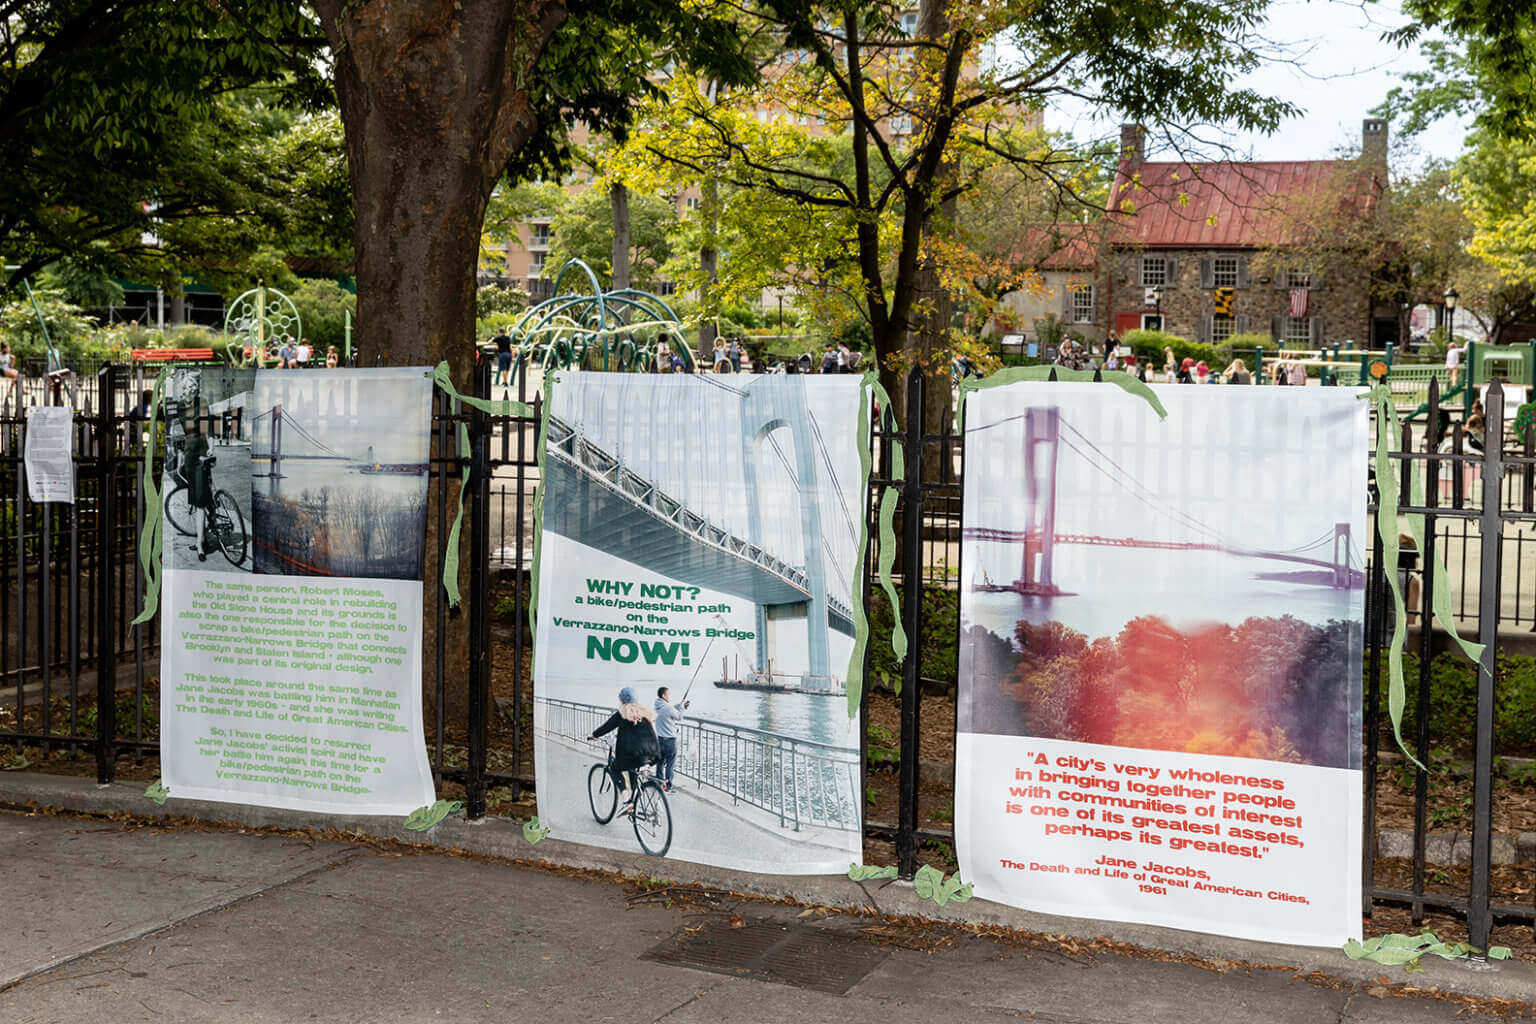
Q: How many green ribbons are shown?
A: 12